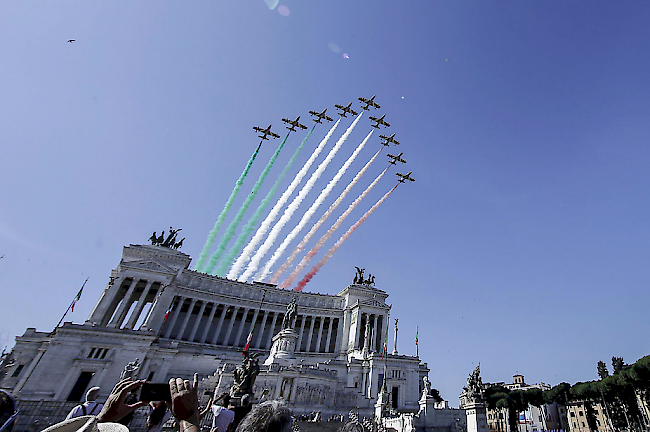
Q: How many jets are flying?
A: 9